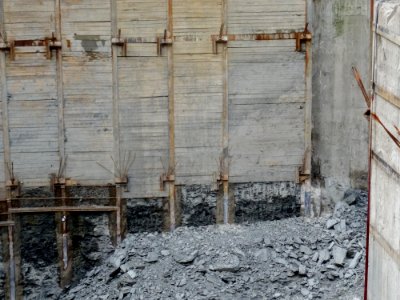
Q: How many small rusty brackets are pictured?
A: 12